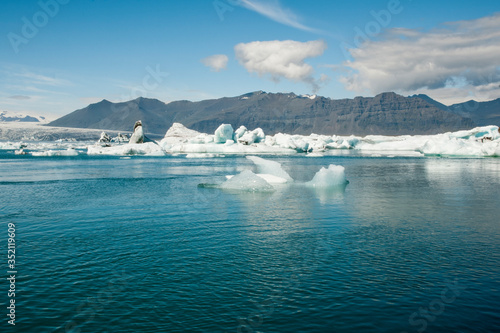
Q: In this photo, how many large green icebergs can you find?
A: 0